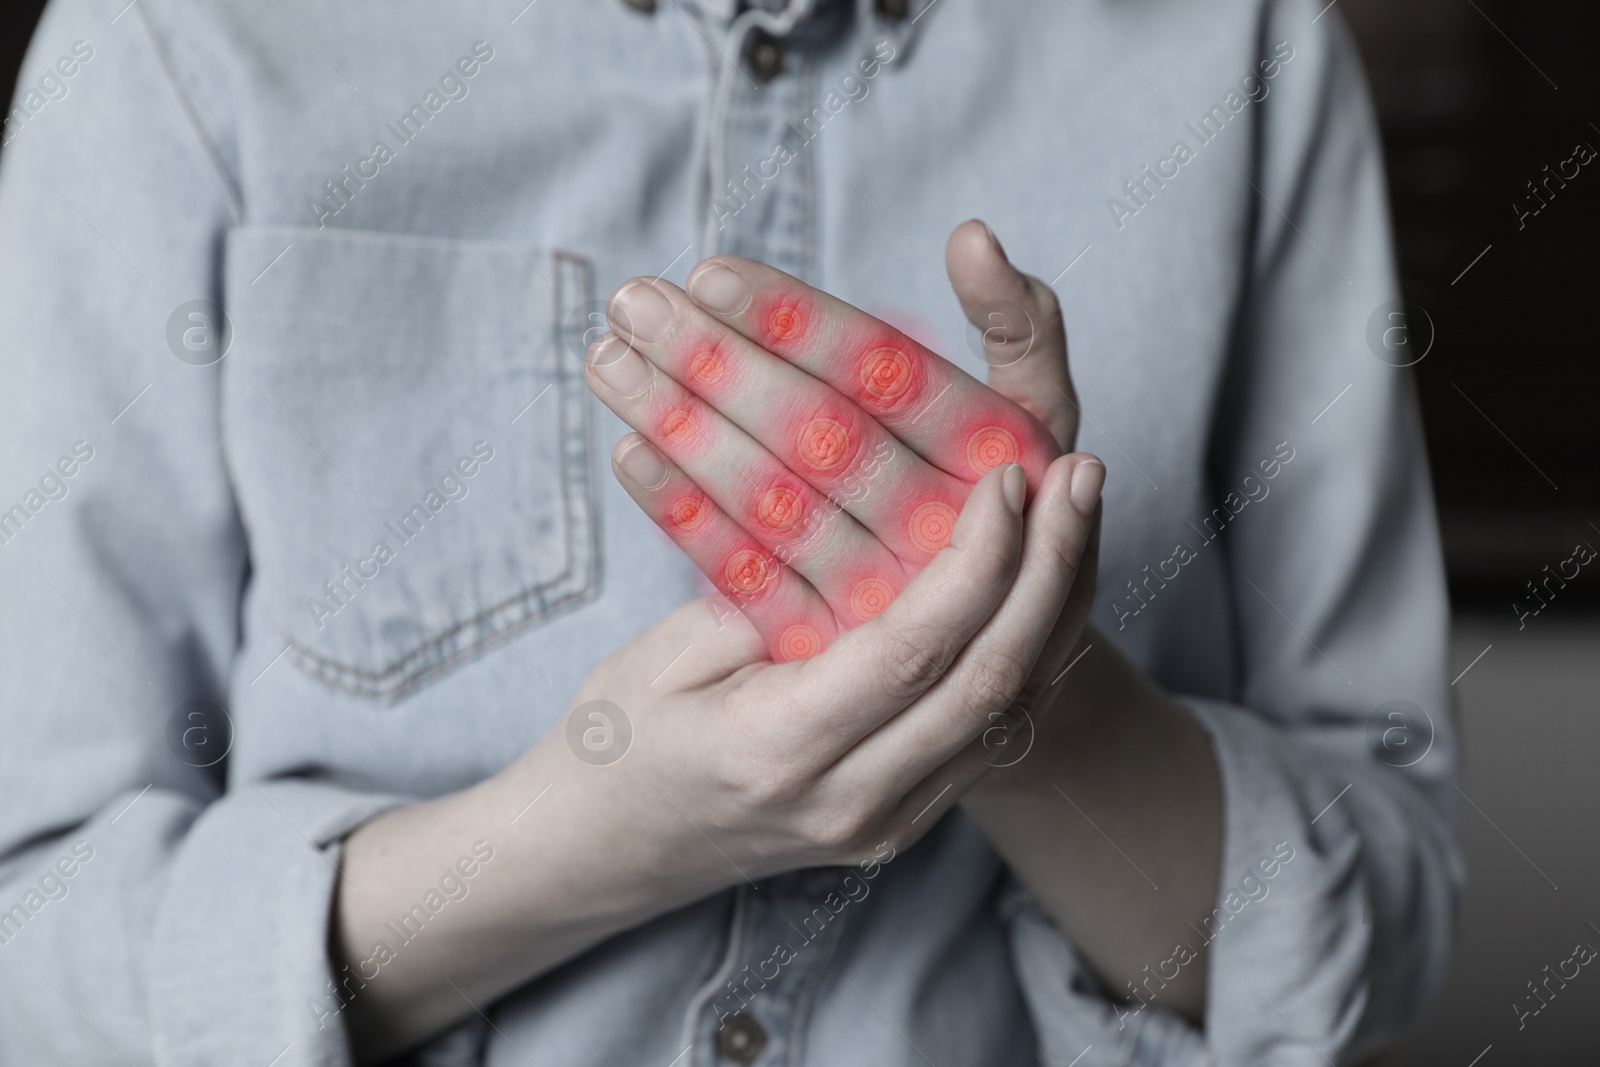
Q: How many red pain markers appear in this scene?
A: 12